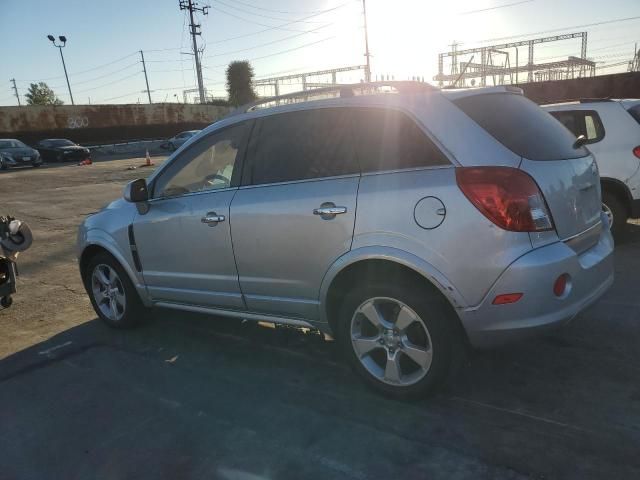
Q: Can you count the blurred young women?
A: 0